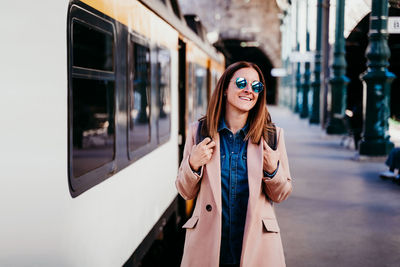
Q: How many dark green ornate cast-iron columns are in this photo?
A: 5